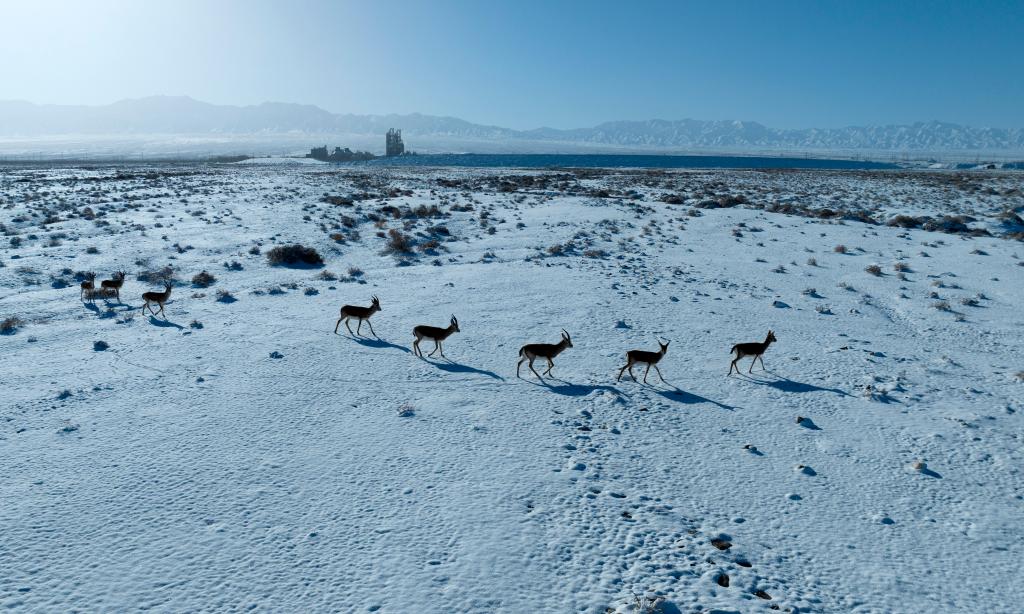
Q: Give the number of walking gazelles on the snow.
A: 8